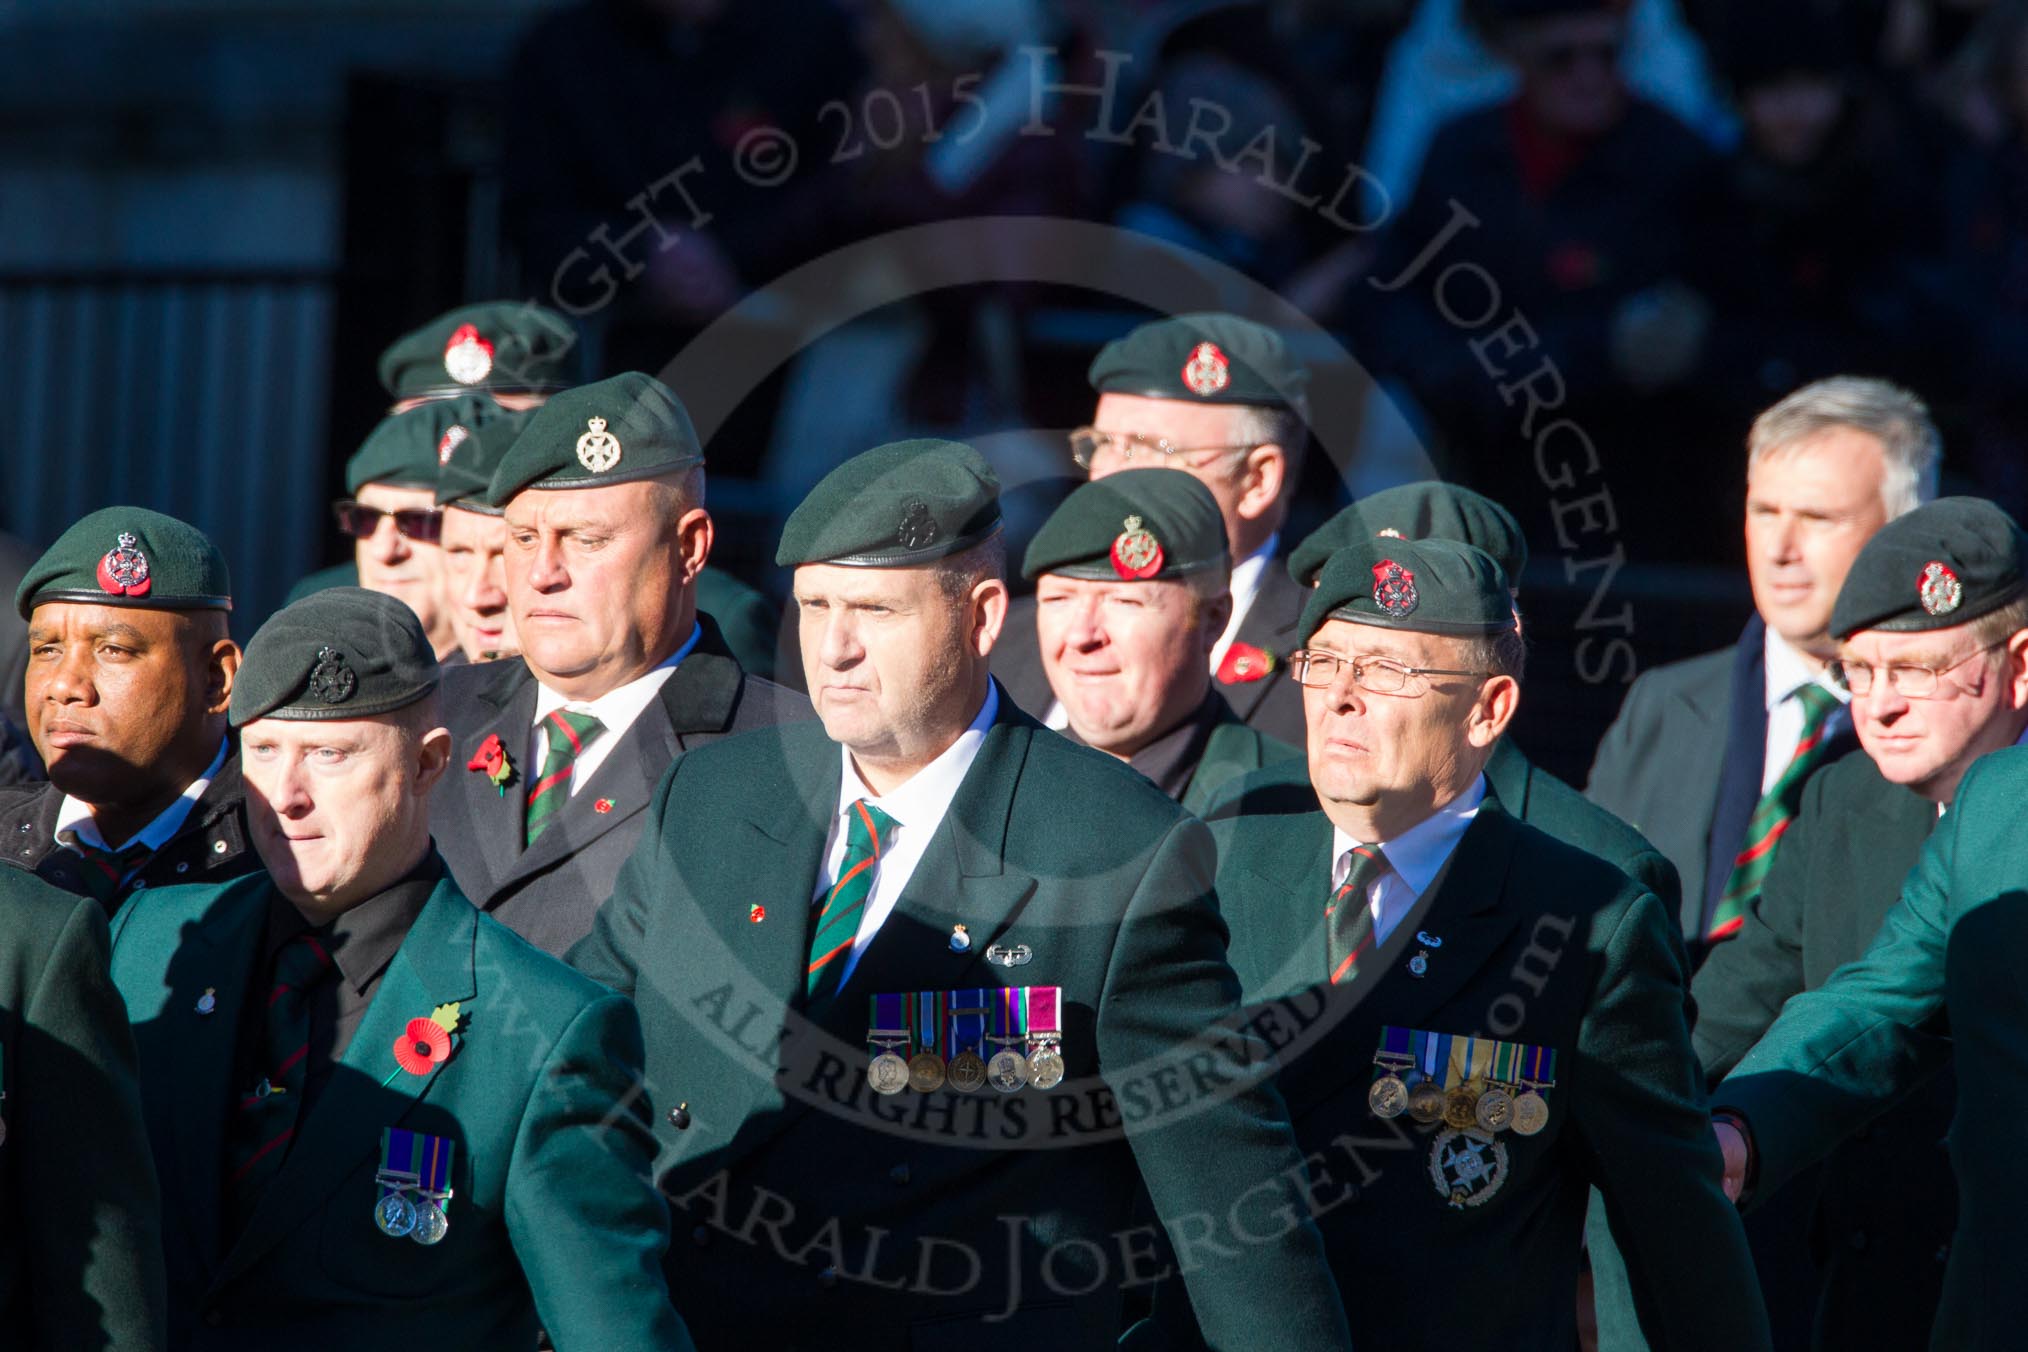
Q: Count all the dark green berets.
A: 12